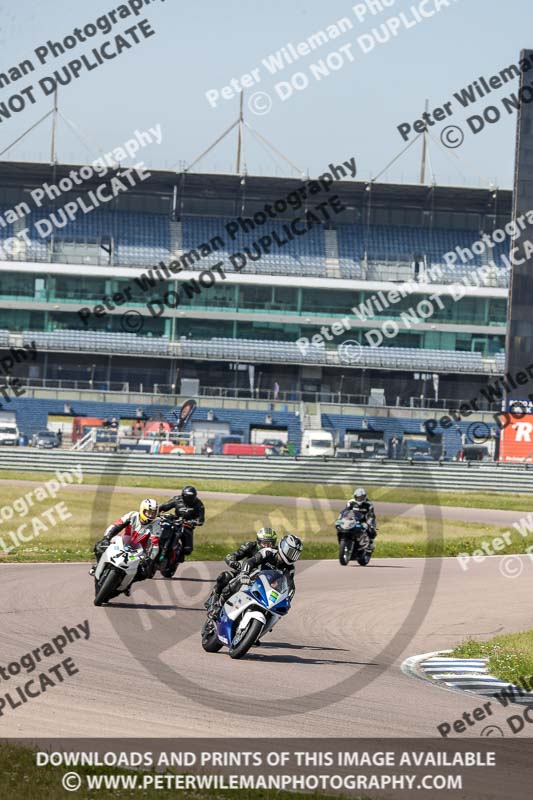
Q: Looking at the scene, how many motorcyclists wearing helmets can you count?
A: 5